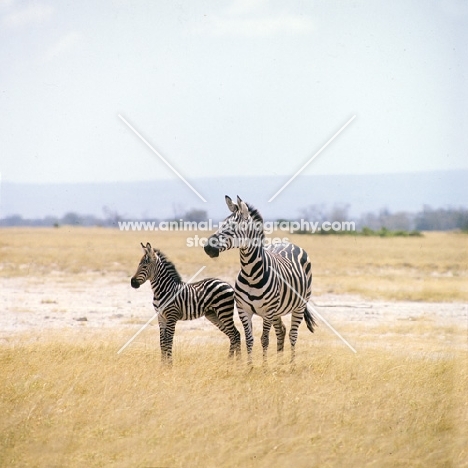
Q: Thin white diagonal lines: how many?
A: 4